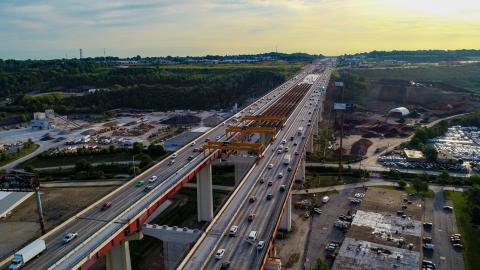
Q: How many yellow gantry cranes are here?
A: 3